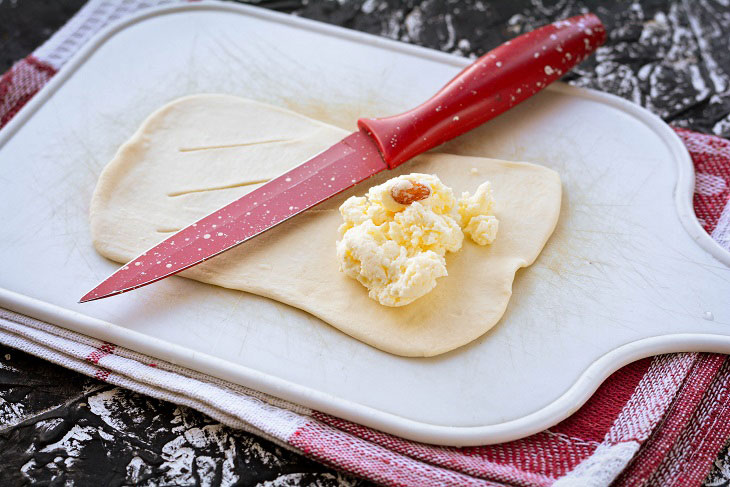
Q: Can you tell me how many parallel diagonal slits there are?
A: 3